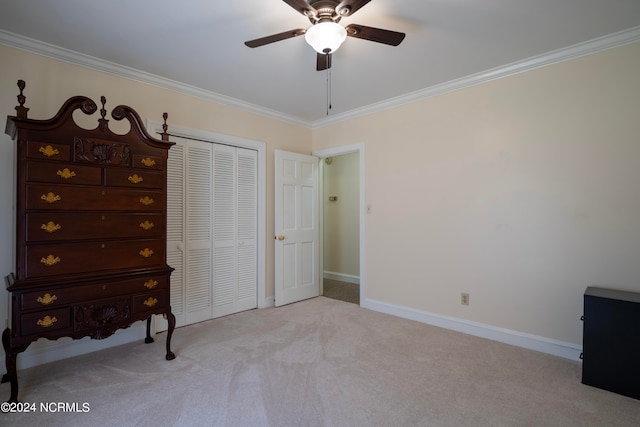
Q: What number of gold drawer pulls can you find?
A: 14